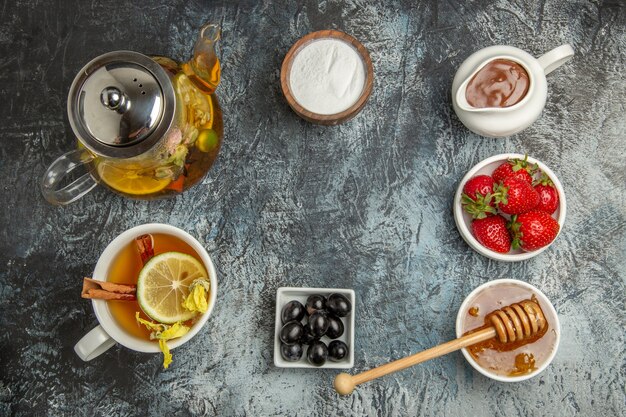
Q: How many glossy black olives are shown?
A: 10